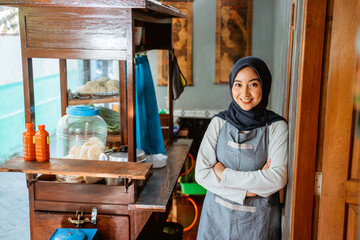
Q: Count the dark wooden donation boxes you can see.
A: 0